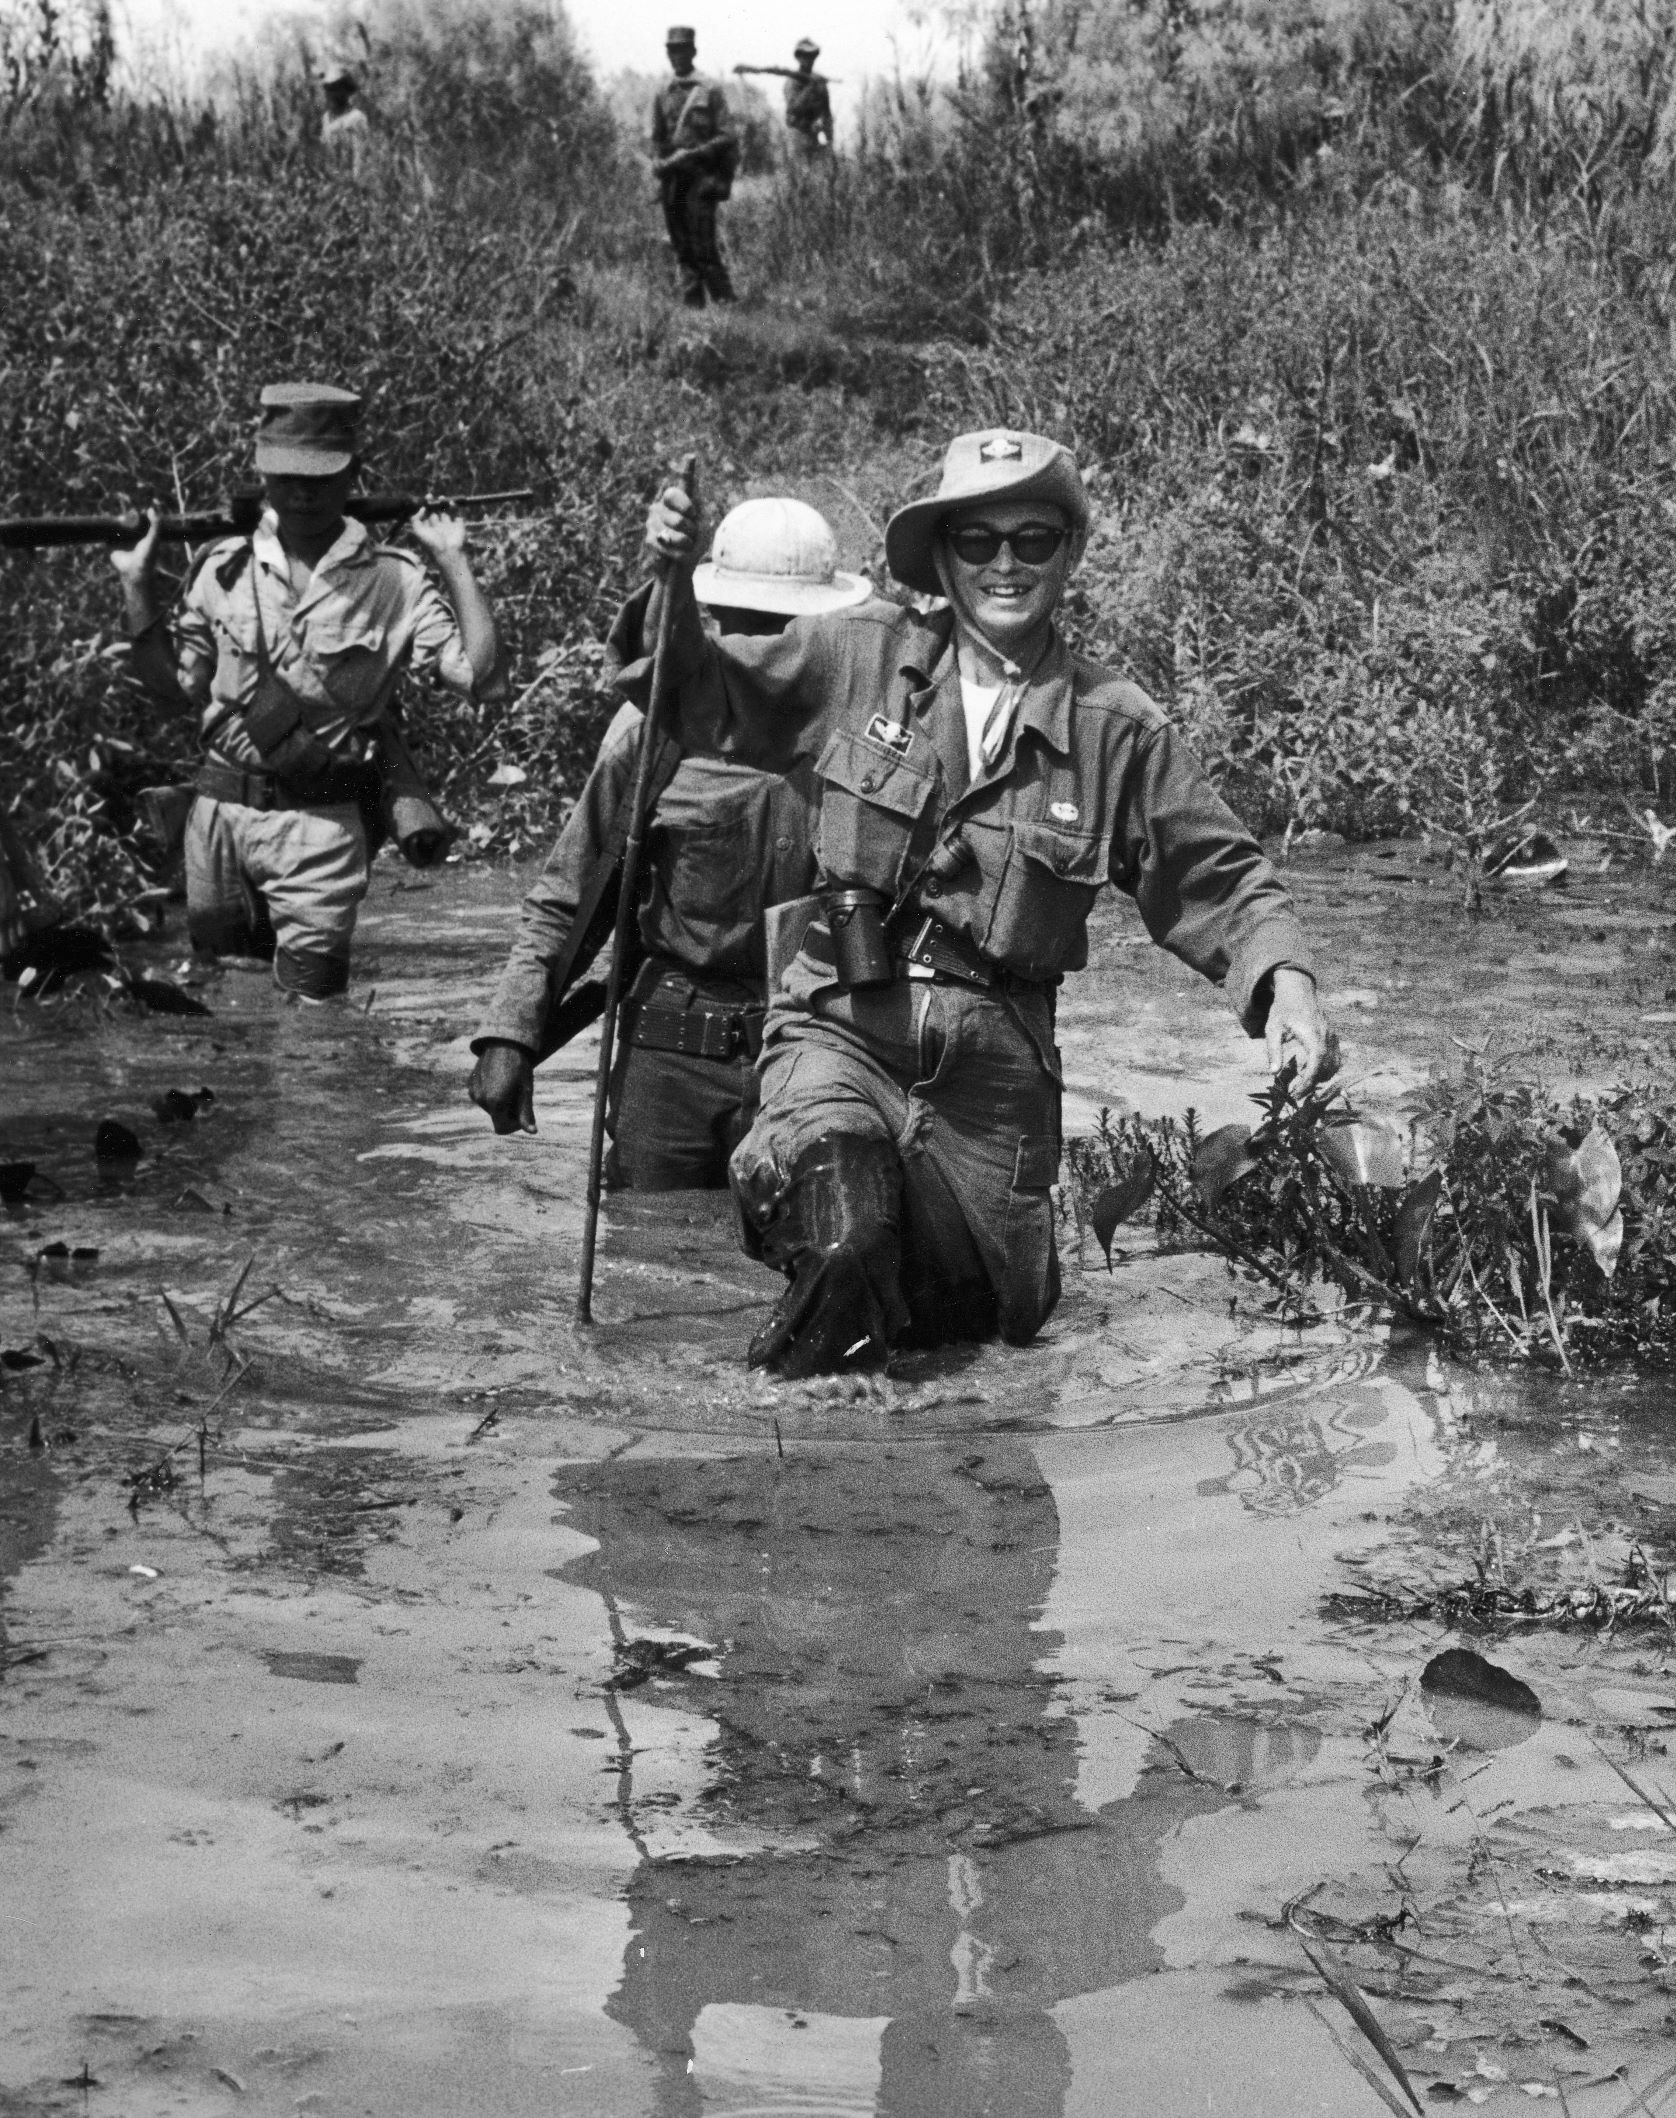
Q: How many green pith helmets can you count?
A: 0